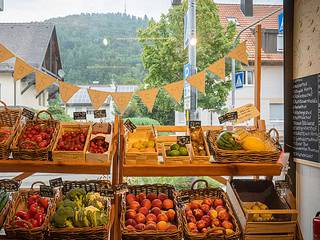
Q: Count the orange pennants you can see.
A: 11